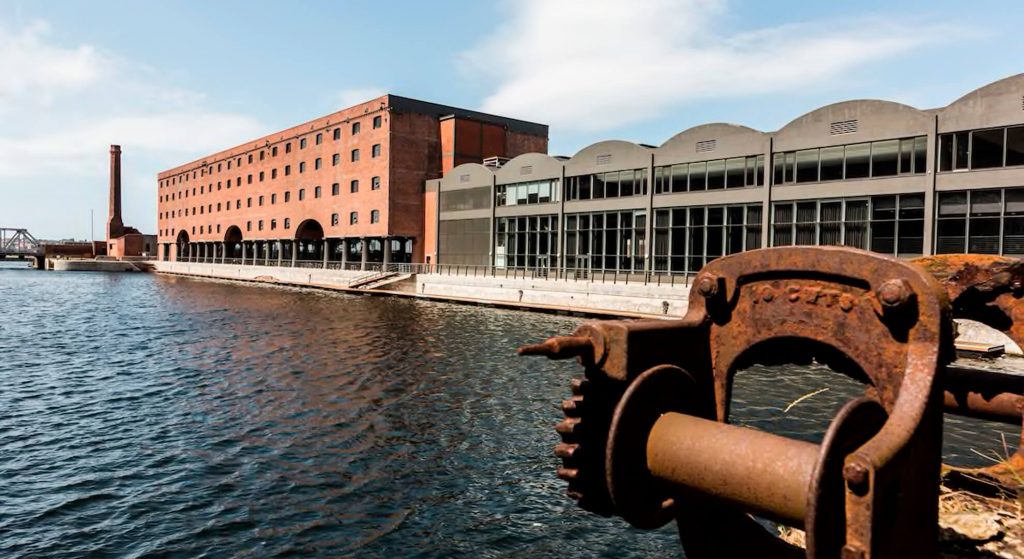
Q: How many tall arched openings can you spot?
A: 3